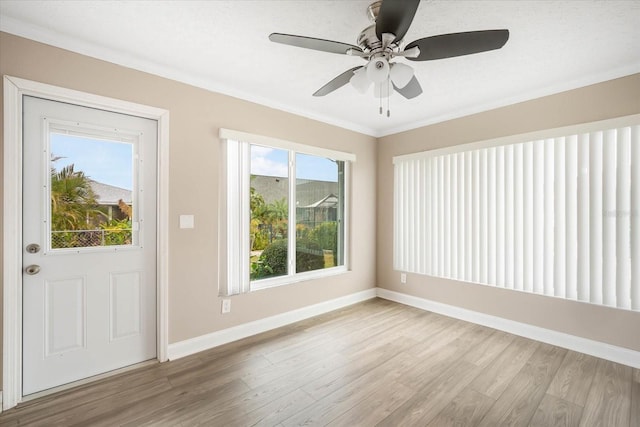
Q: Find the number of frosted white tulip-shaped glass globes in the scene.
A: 4